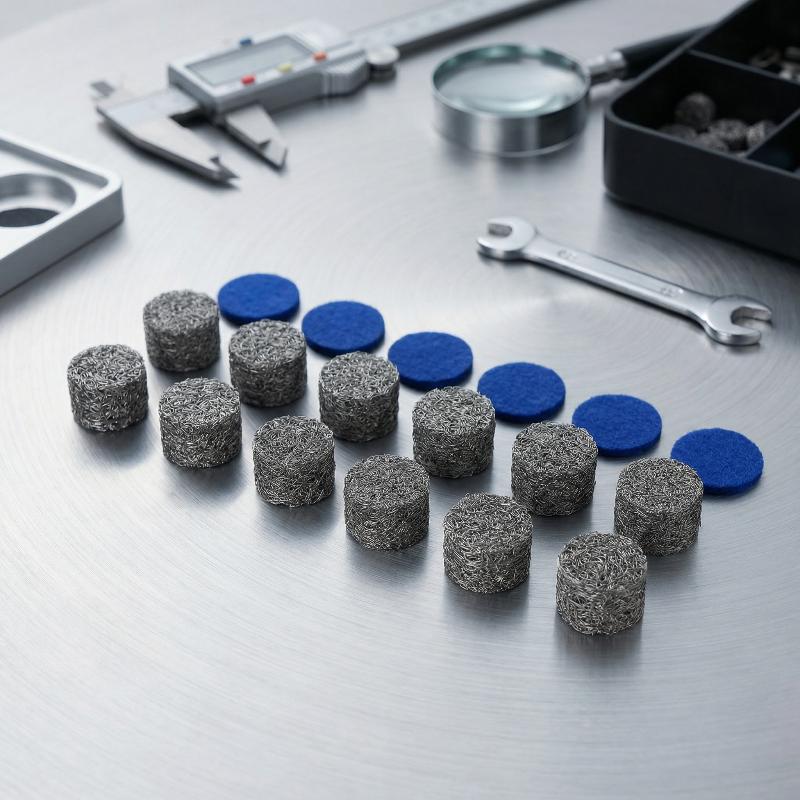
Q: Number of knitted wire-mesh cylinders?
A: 12